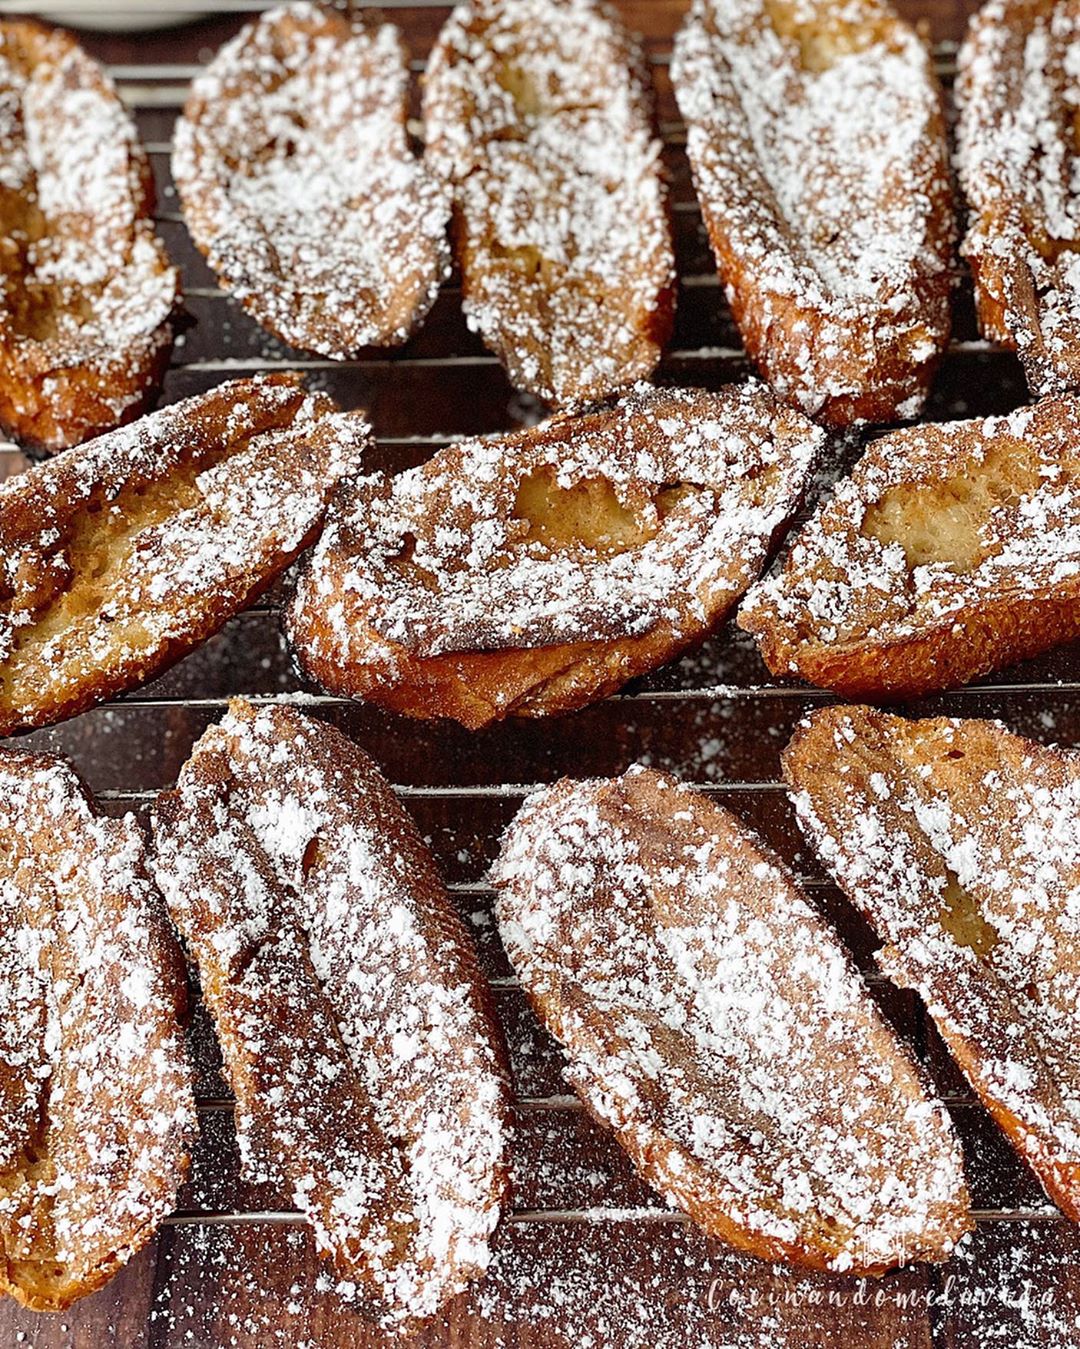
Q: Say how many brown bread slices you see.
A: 12